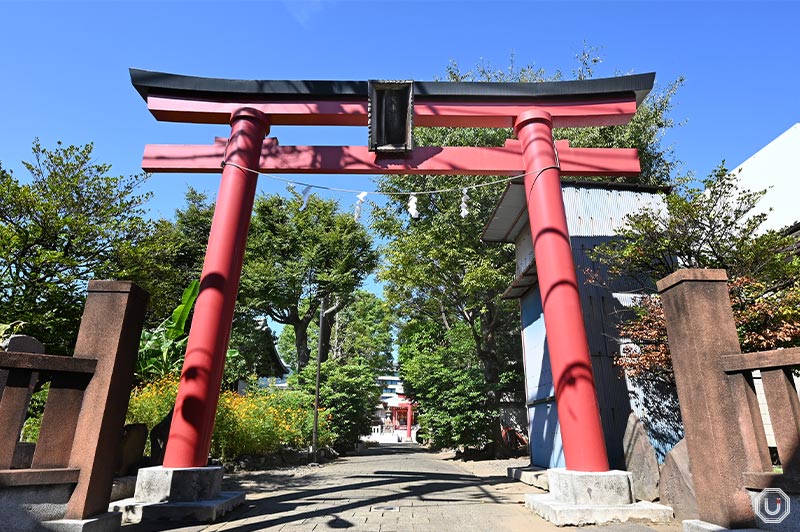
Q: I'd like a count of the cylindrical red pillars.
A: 2